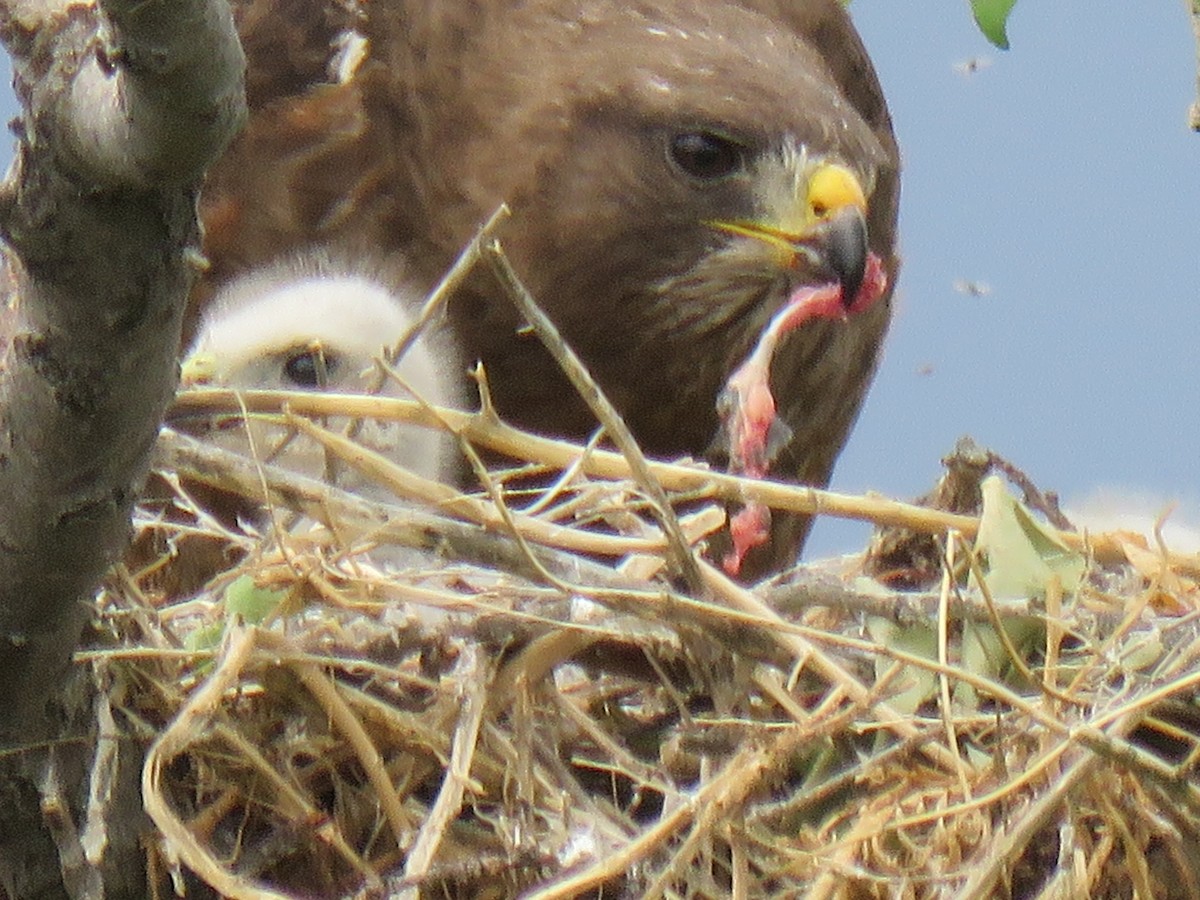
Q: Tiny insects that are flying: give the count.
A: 3